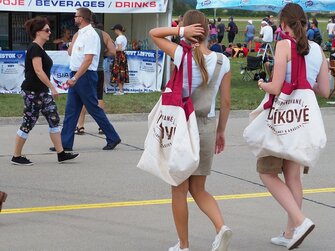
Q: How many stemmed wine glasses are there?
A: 0